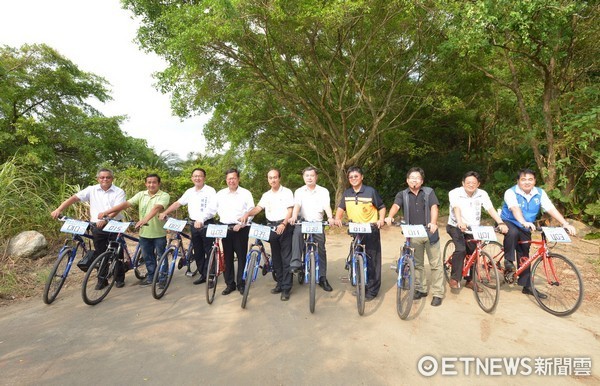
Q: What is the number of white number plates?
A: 10